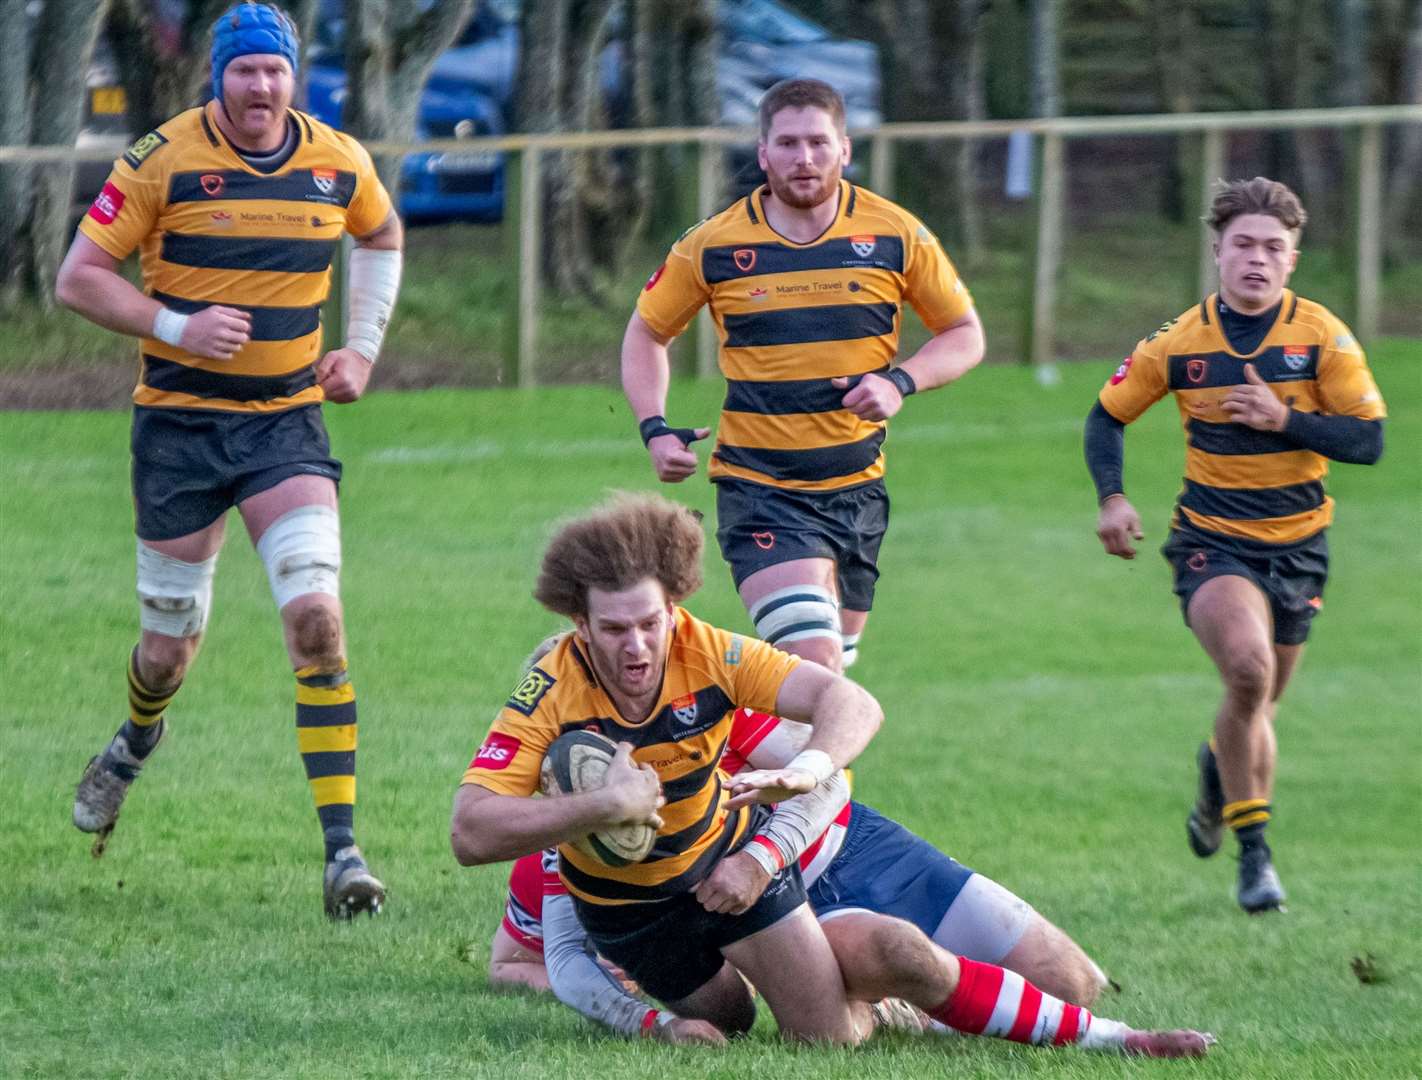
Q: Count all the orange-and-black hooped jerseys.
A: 4